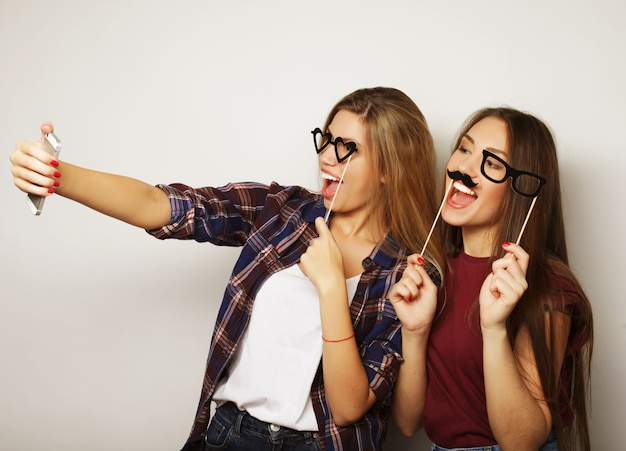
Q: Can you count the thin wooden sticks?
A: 3